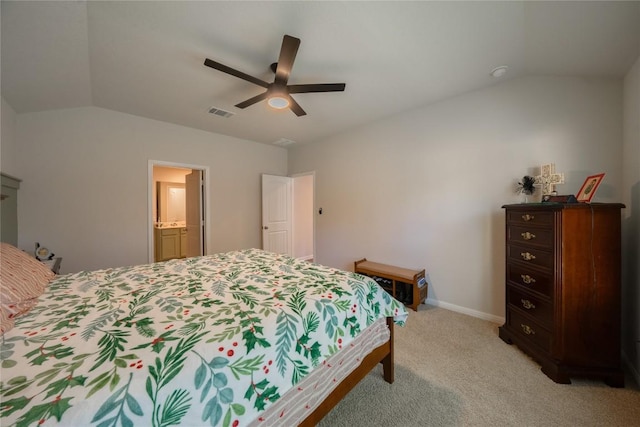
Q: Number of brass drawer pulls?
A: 6